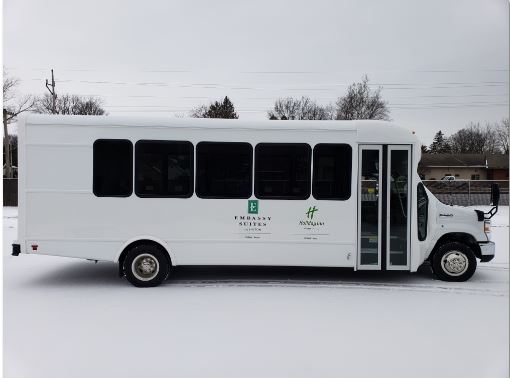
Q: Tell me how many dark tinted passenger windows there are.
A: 5